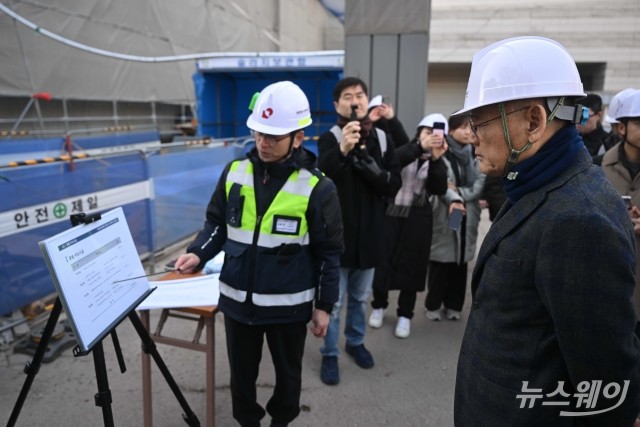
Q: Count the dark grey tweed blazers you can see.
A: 1